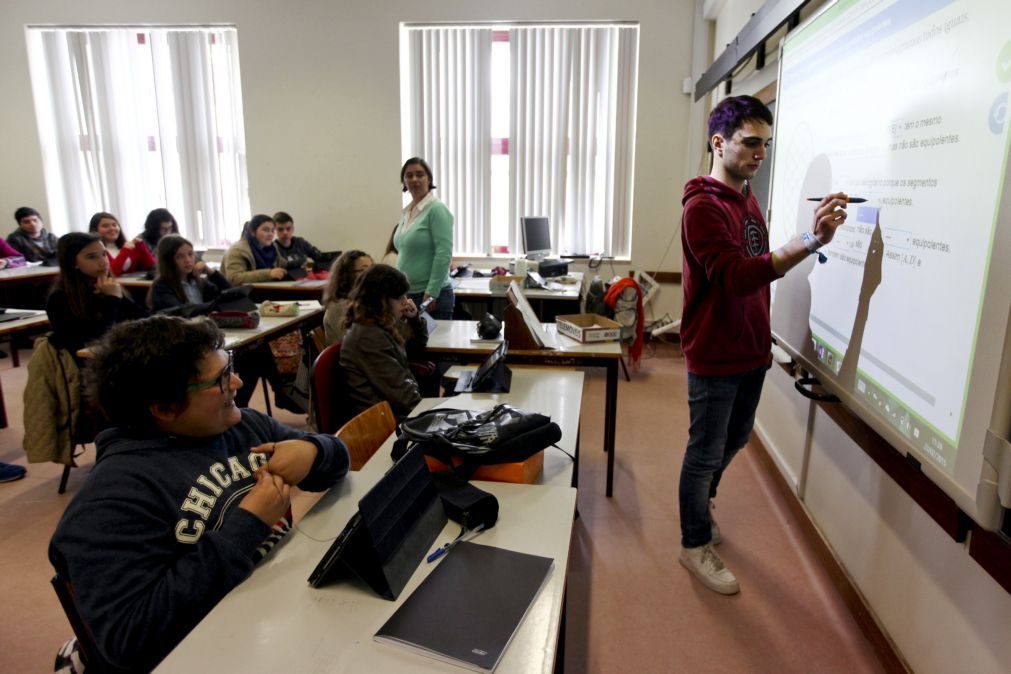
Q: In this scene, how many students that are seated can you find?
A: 11